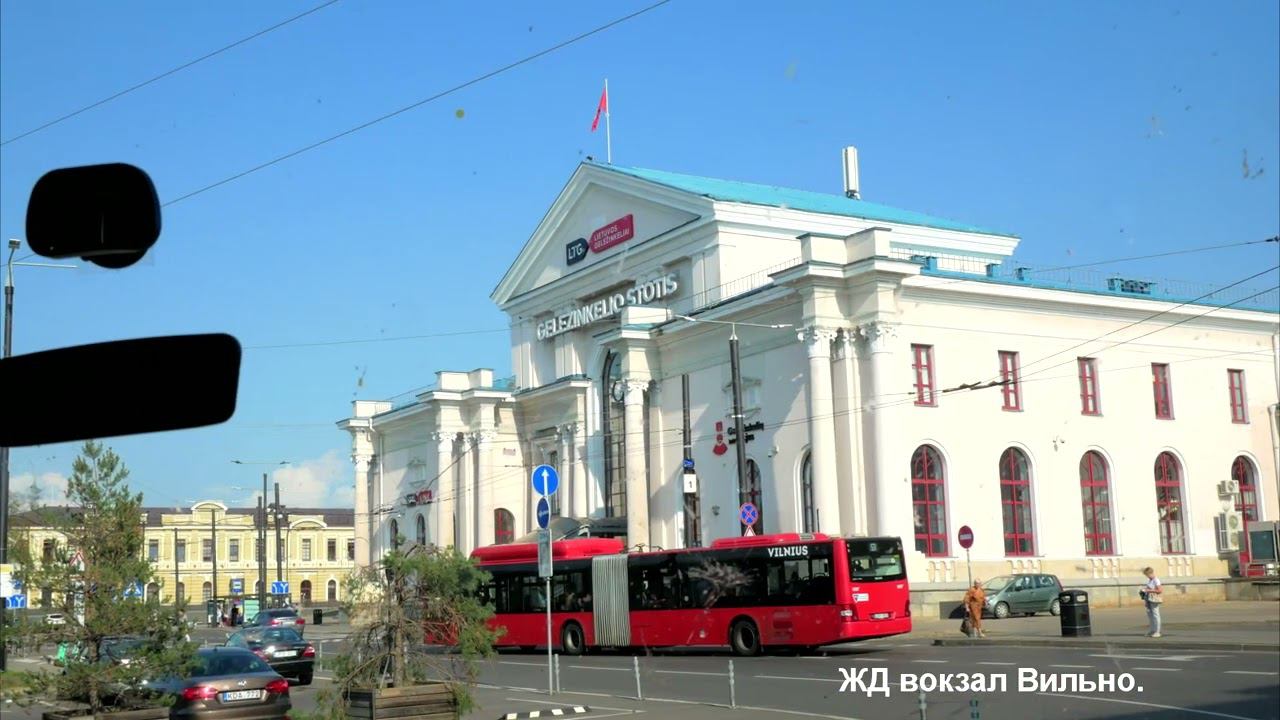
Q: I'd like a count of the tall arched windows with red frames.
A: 5